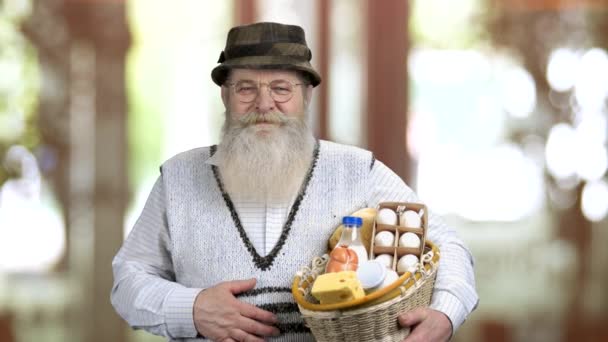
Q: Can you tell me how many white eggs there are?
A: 6